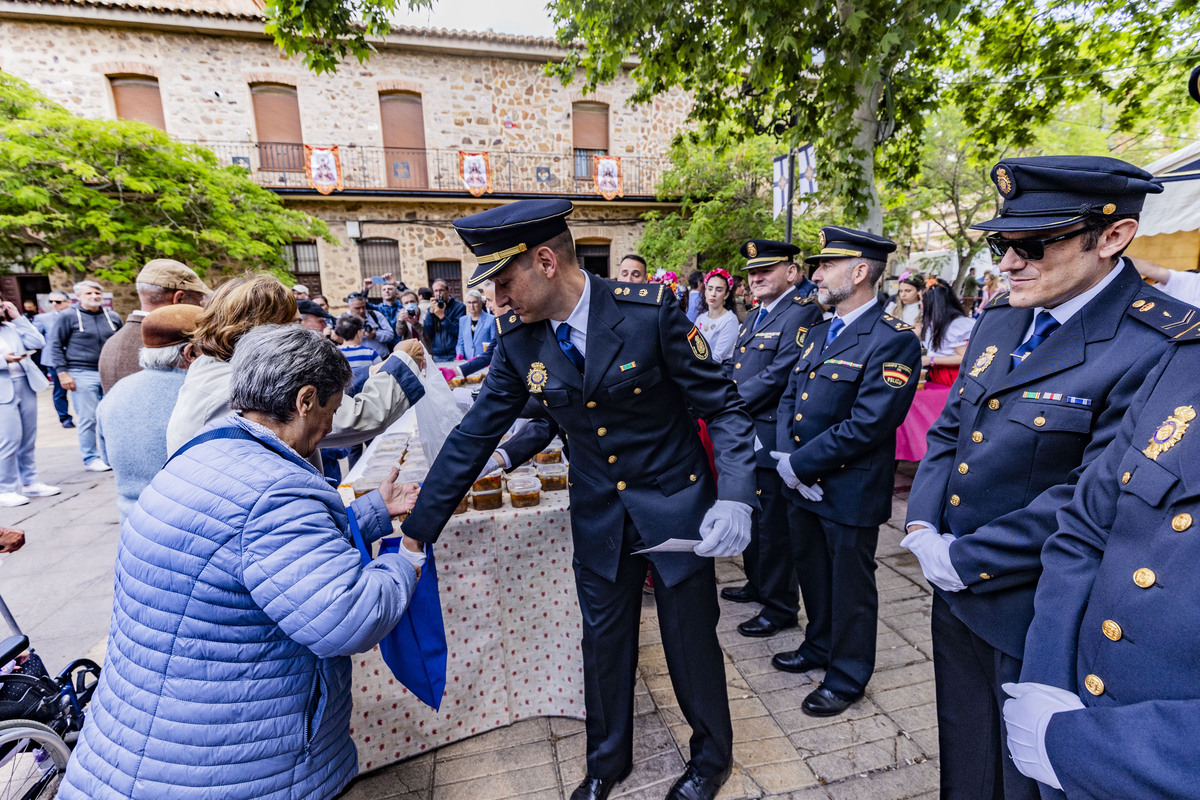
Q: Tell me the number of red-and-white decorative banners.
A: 3